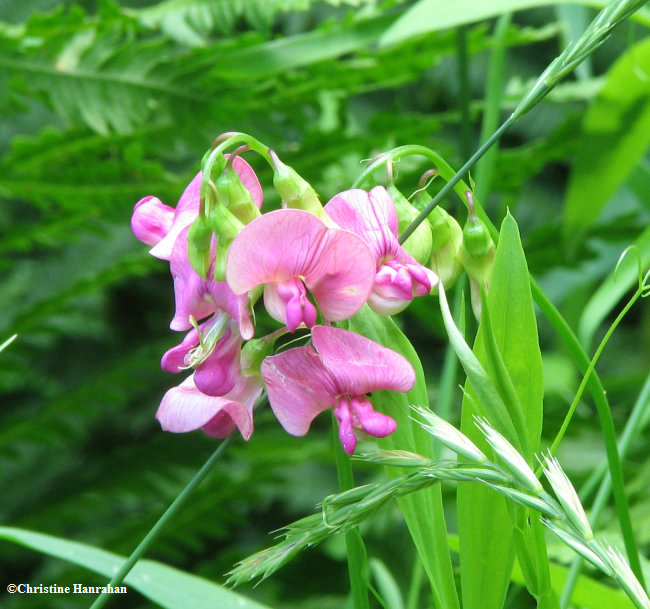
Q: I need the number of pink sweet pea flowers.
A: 6